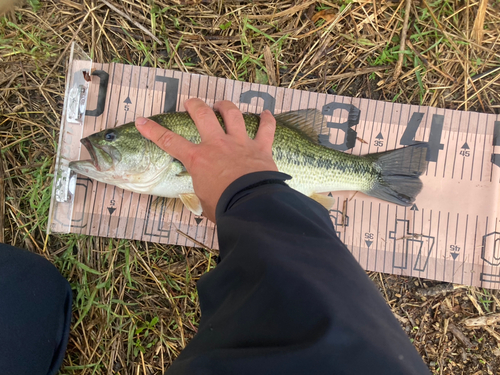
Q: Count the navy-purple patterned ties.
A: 0